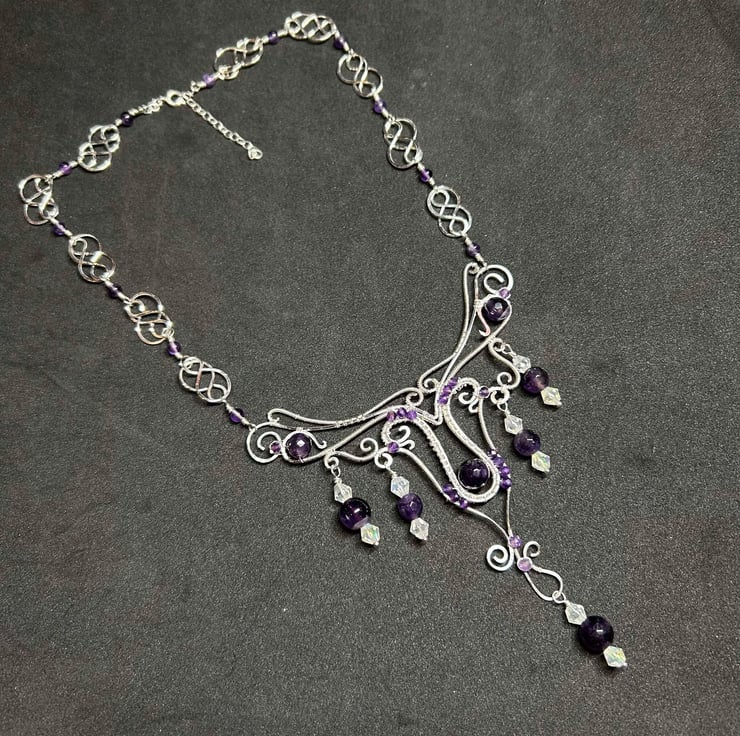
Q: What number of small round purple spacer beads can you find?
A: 12